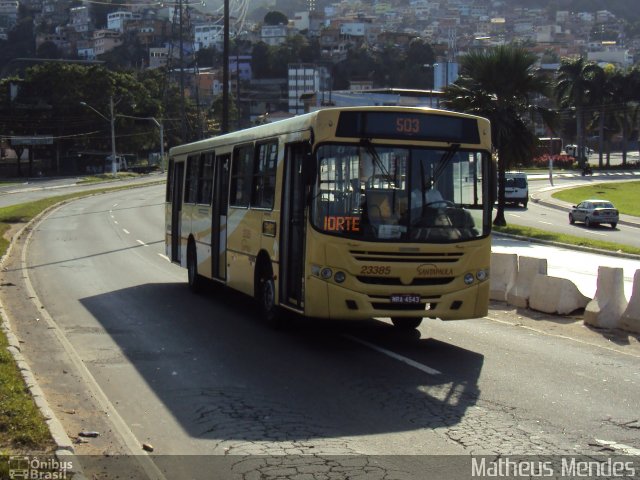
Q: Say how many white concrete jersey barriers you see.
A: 5